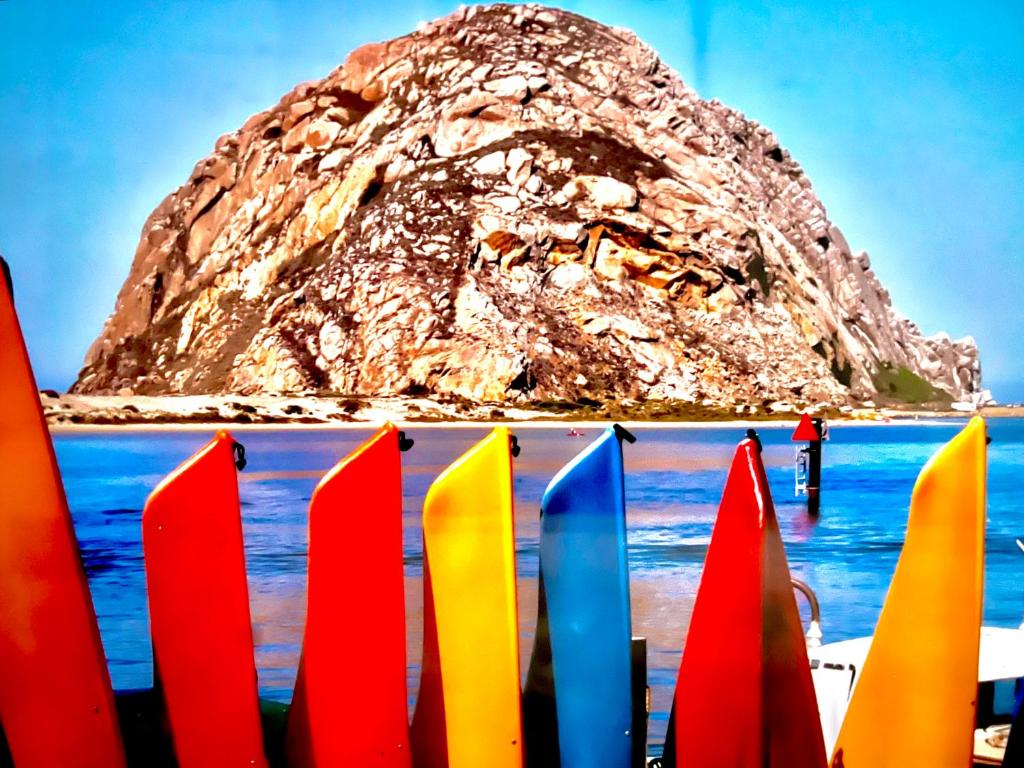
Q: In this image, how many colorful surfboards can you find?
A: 7